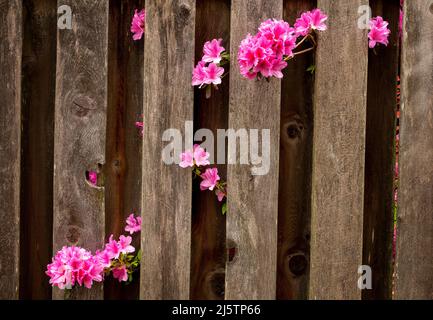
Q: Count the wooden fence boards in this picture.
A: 11